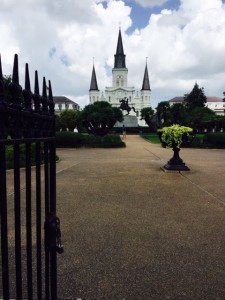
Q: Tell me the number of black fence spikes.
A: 6